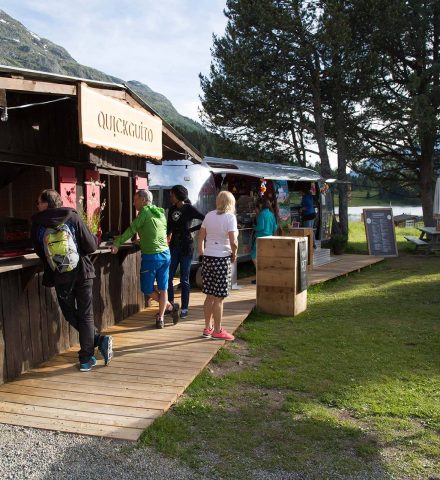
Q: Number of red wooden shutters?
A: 3